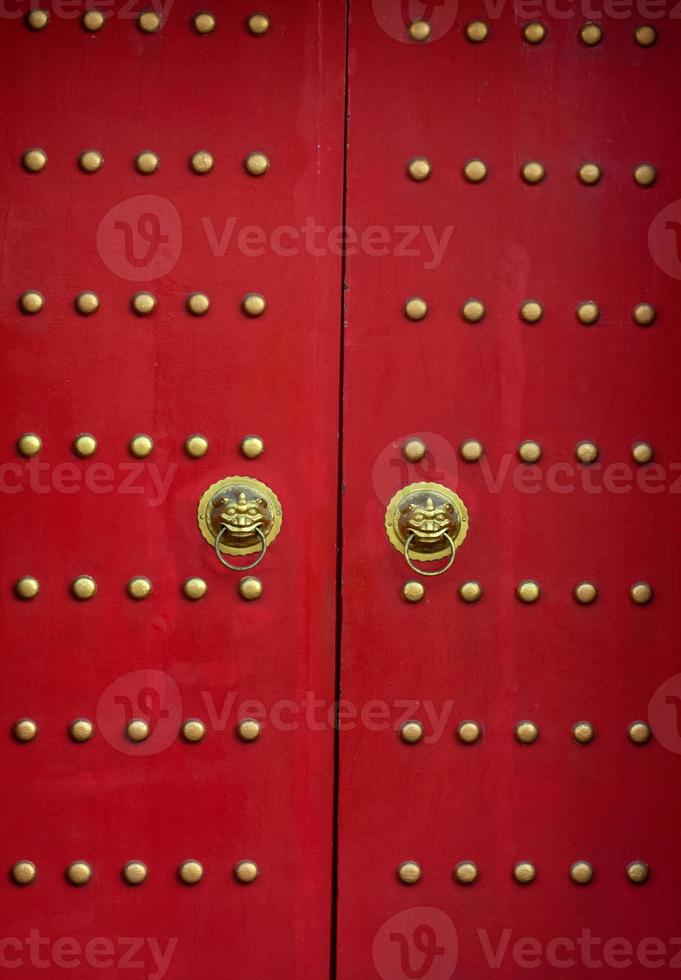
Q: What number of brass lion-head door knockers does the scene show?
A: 2